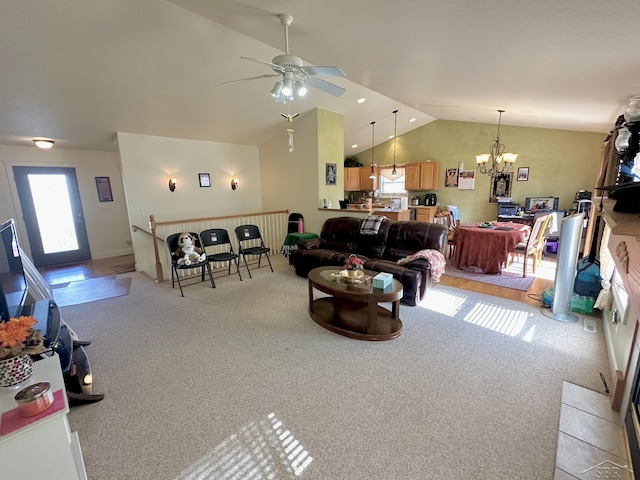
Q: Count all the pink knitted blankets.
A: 1